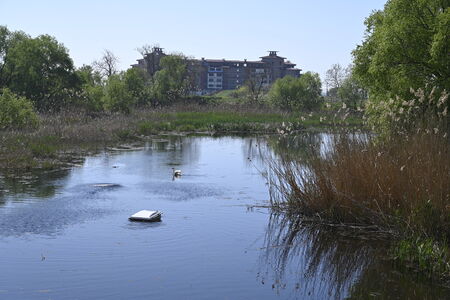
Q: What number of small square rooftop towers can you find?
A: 2